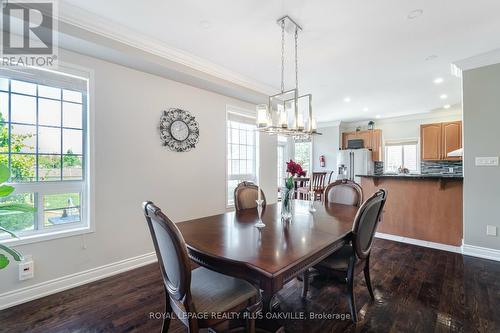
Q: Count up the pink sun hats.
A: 0